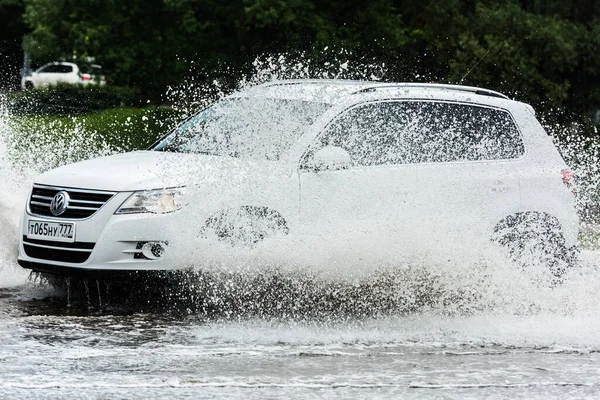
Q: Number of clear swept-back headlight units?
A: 1